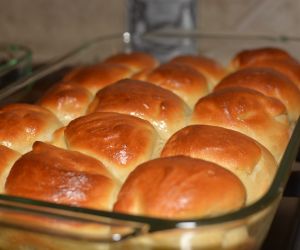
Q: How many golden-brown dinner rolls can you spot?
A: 15